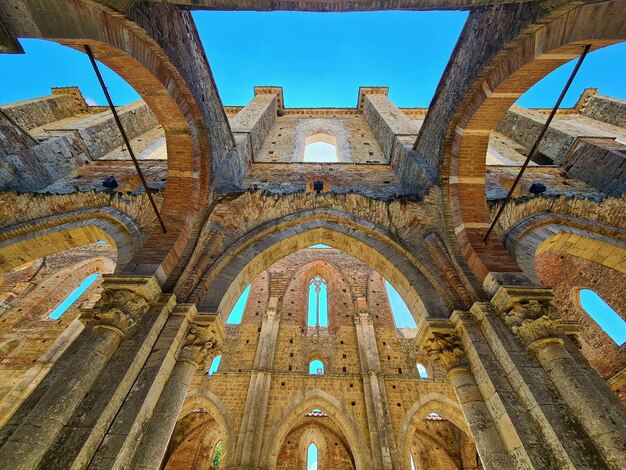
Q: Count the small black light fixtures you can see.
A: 3